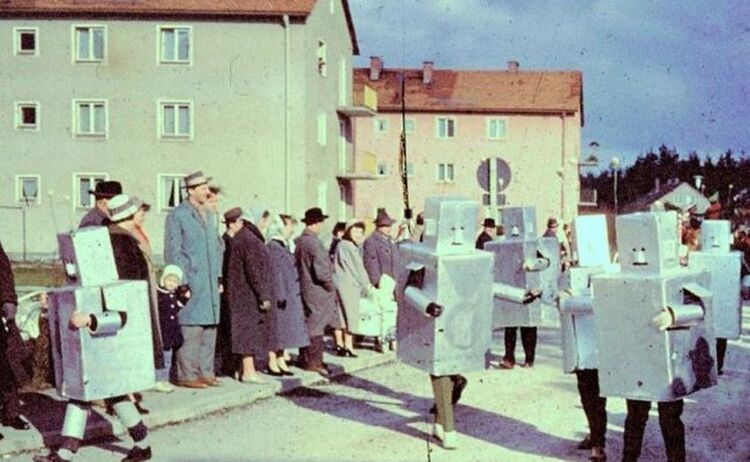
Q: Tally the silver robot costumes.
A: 6